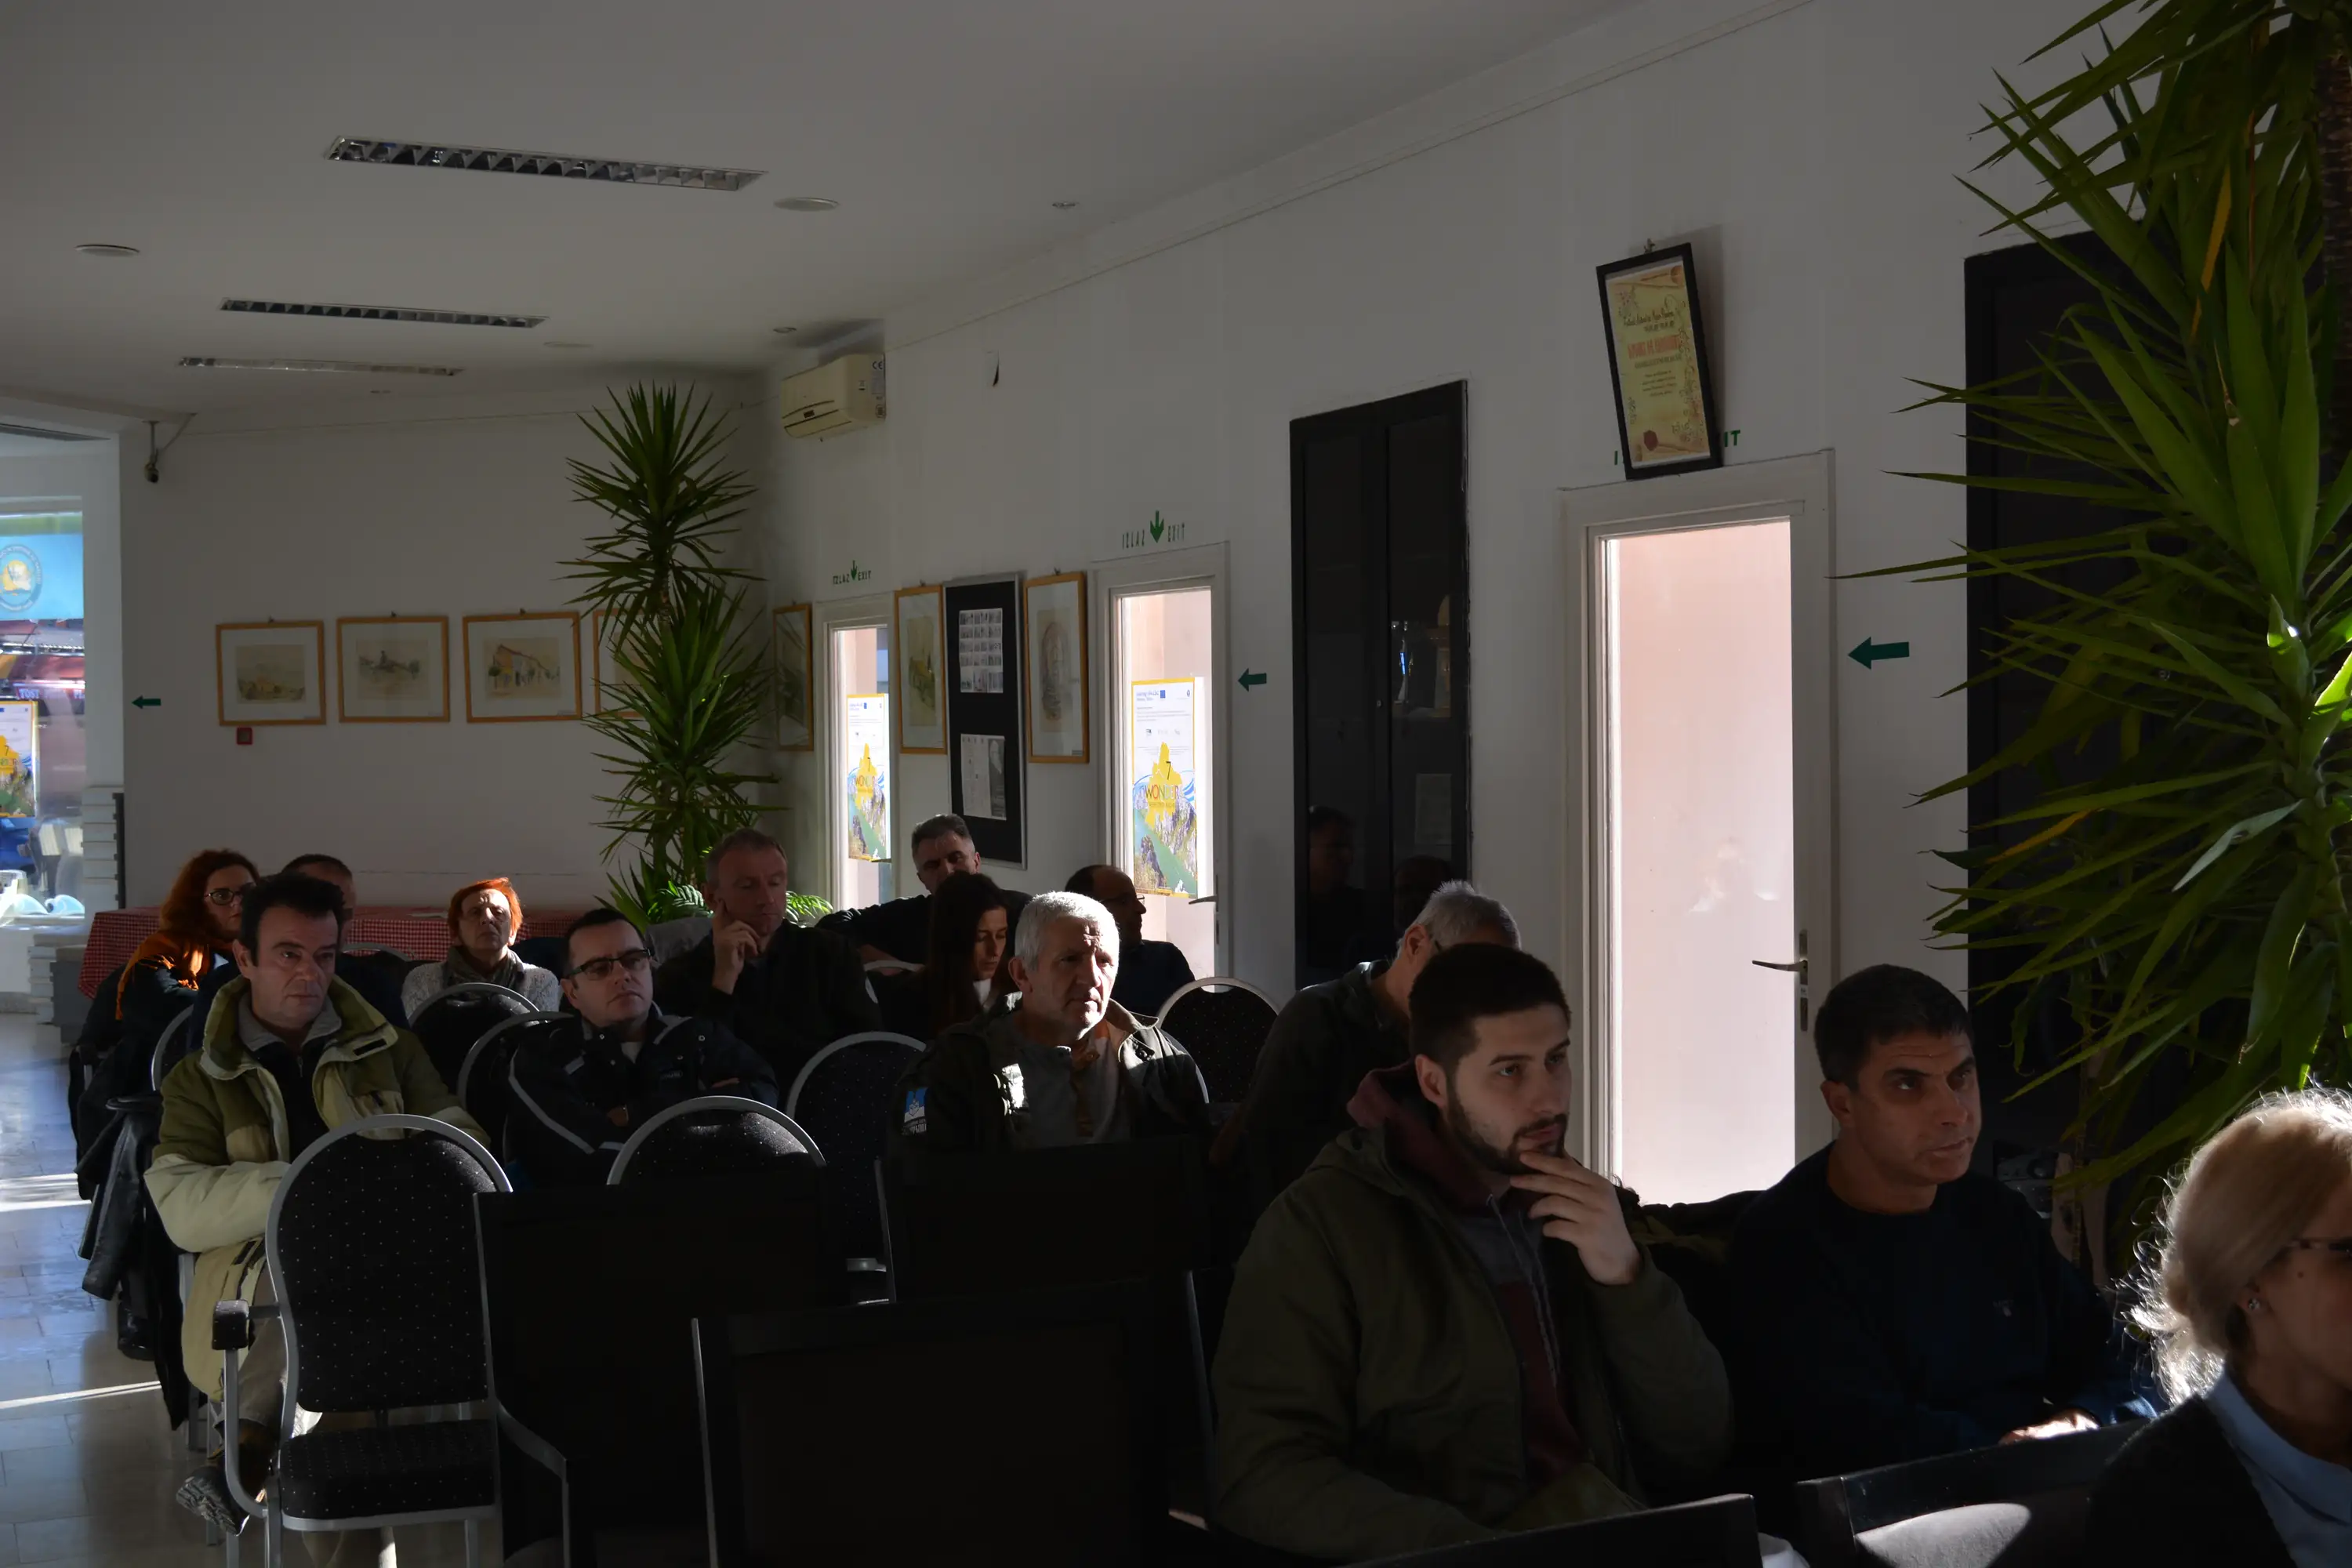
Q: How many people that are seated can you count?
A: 14